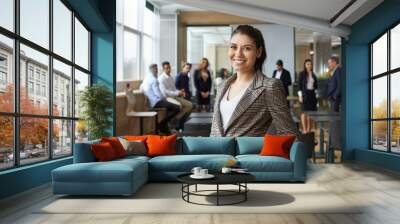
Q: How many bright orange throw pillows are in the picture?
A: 5